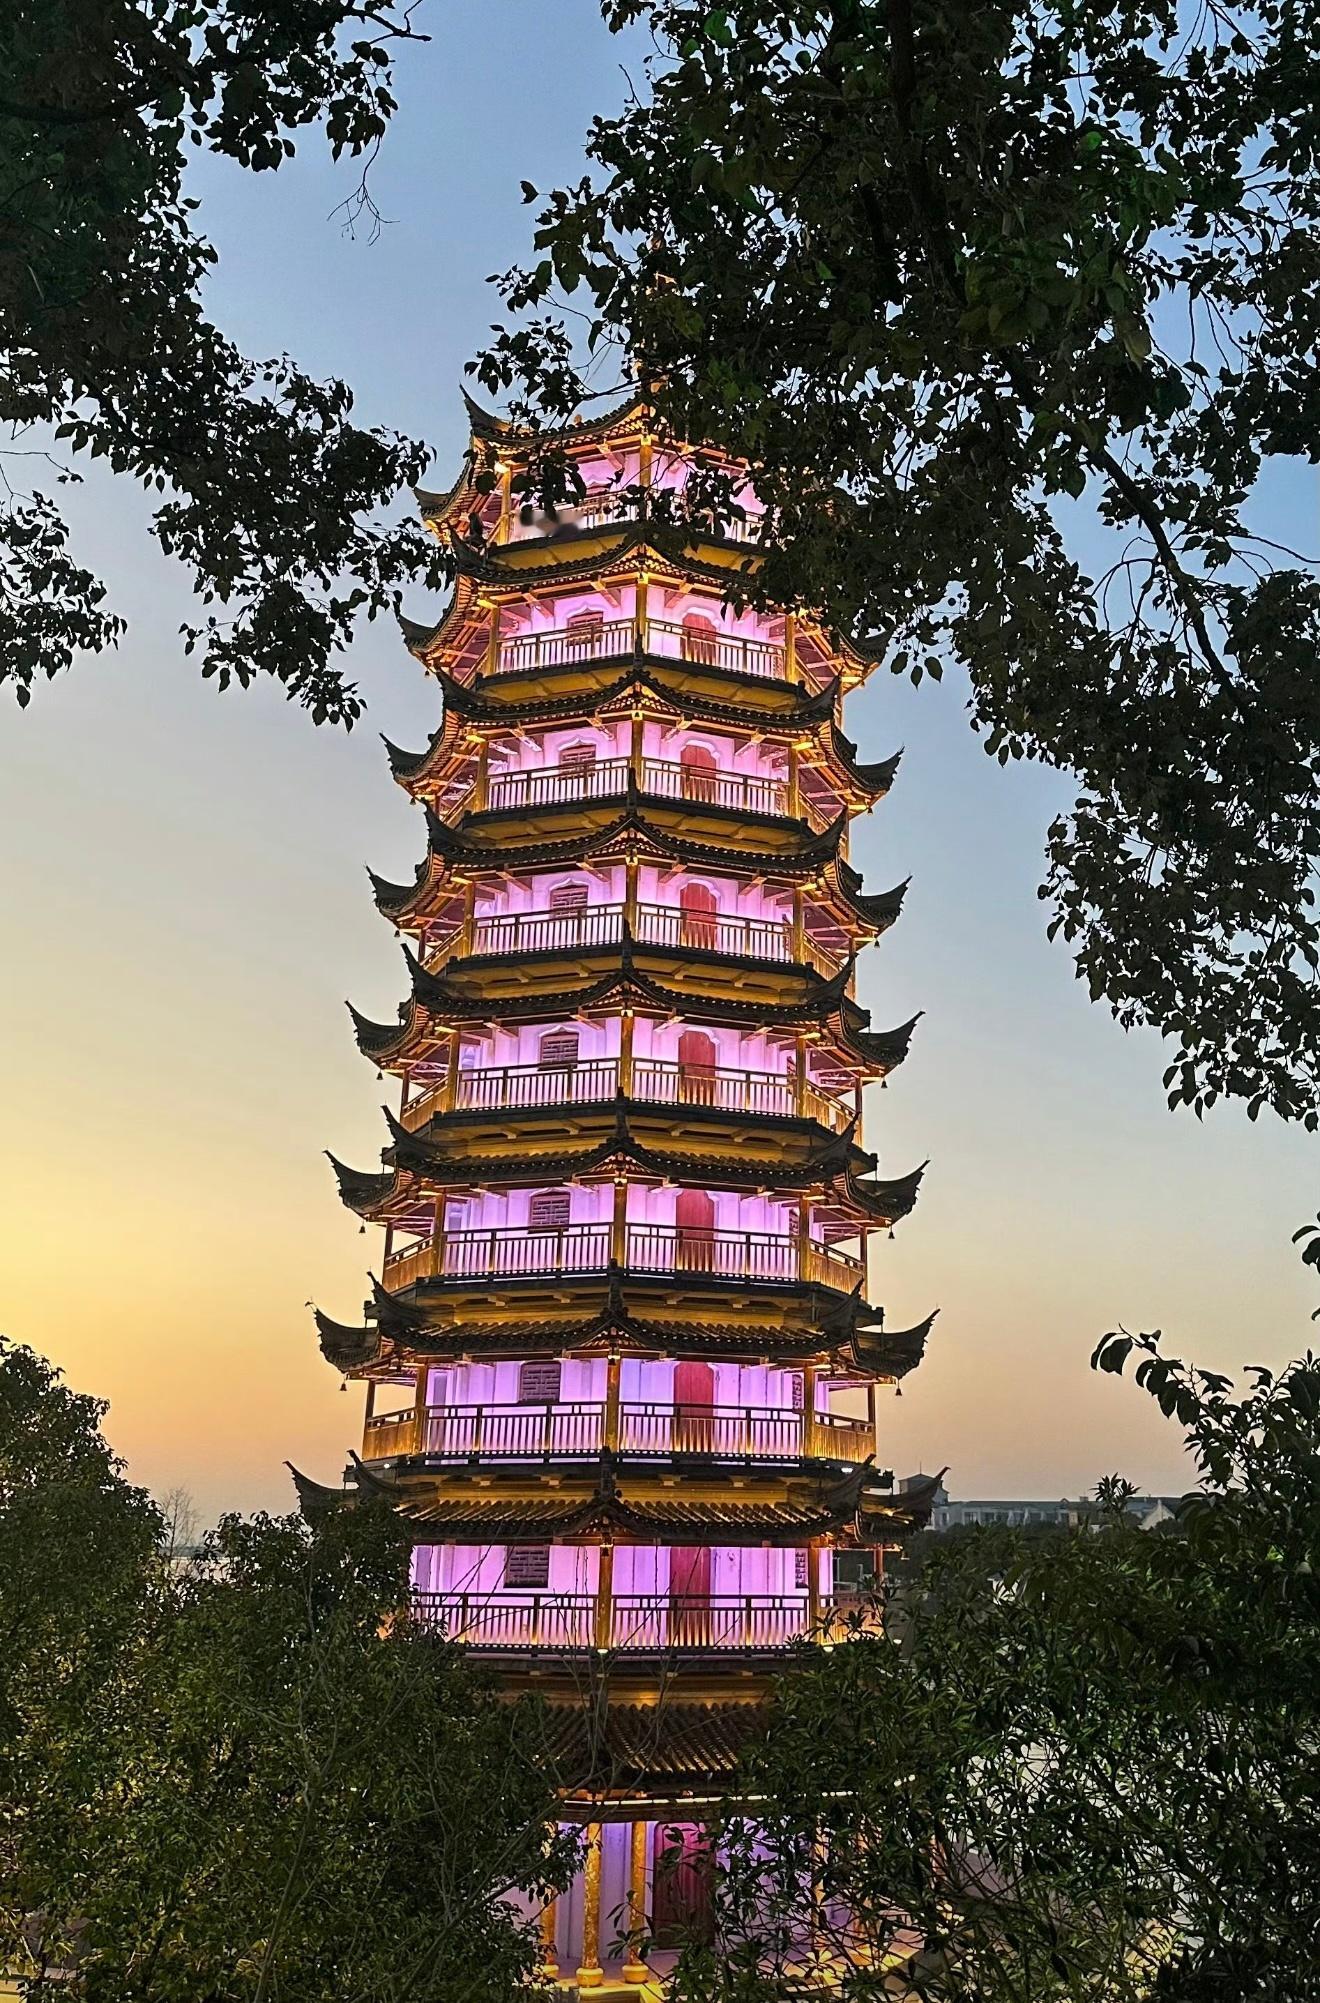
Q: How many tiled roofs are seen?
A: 9